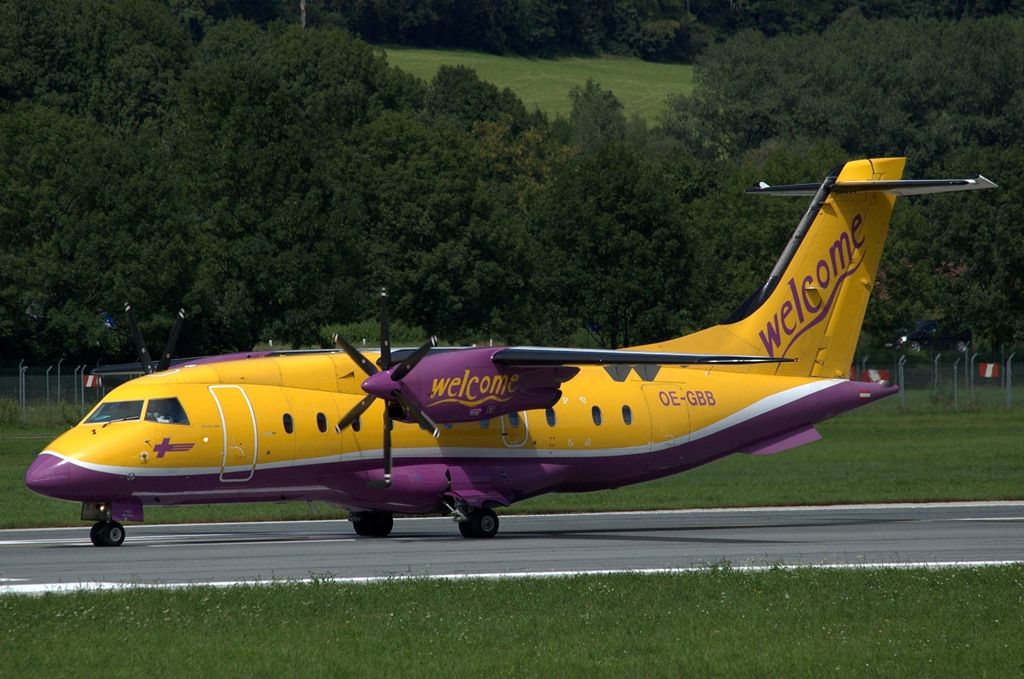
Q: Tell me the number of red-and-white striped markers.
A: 3